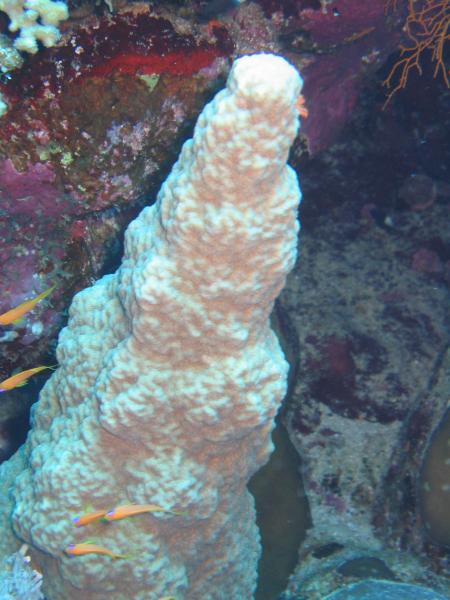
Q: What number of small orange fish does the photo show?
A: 5